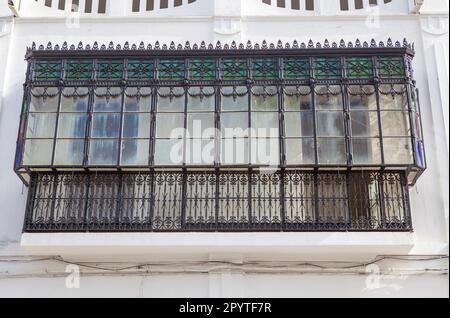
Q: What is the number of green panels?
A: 12